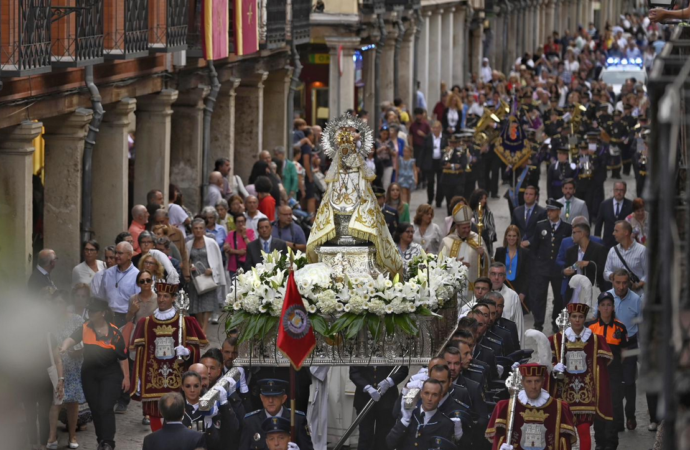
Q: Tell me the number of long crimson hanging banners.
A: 2